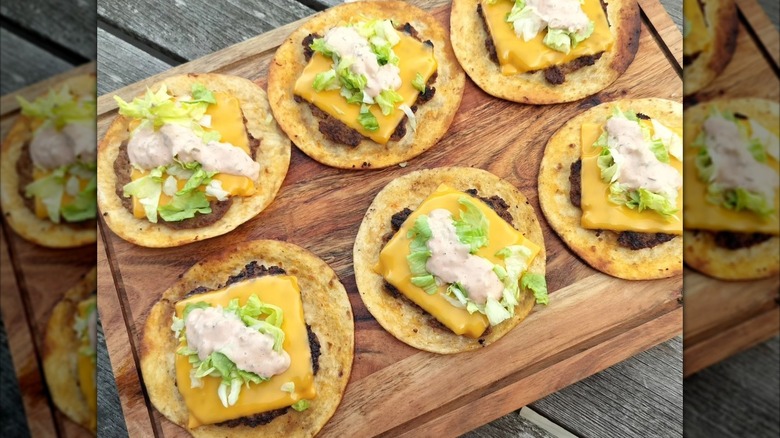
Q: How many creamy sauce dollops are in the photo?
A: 6